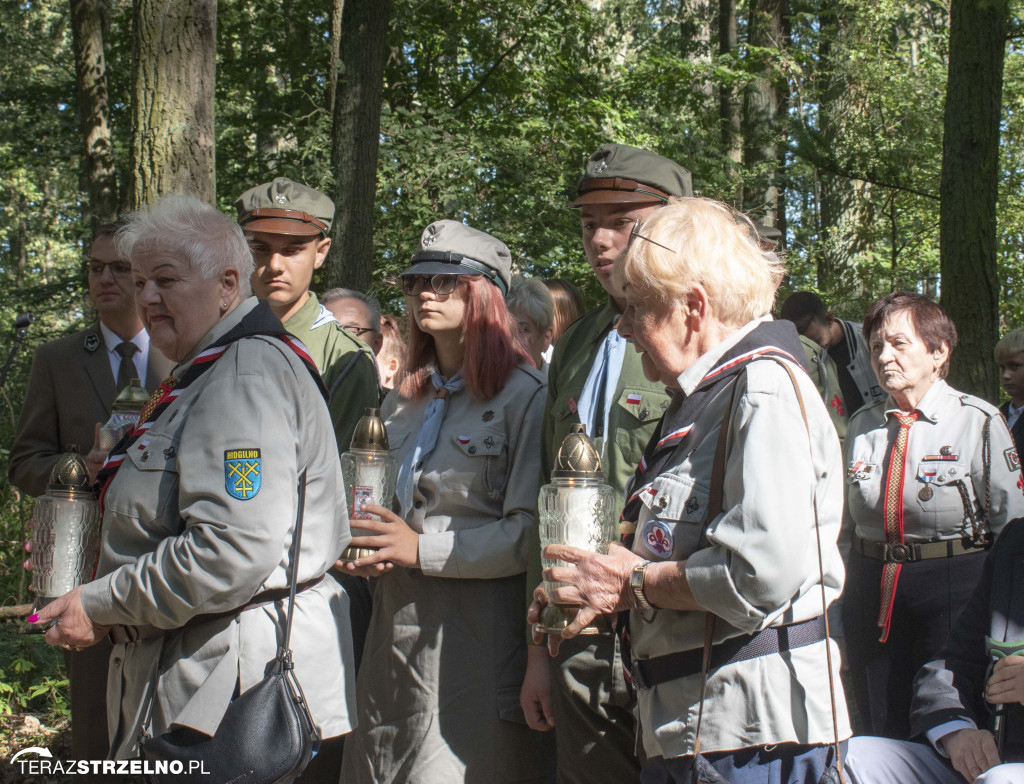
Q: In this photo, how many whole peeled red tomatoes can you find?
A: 0